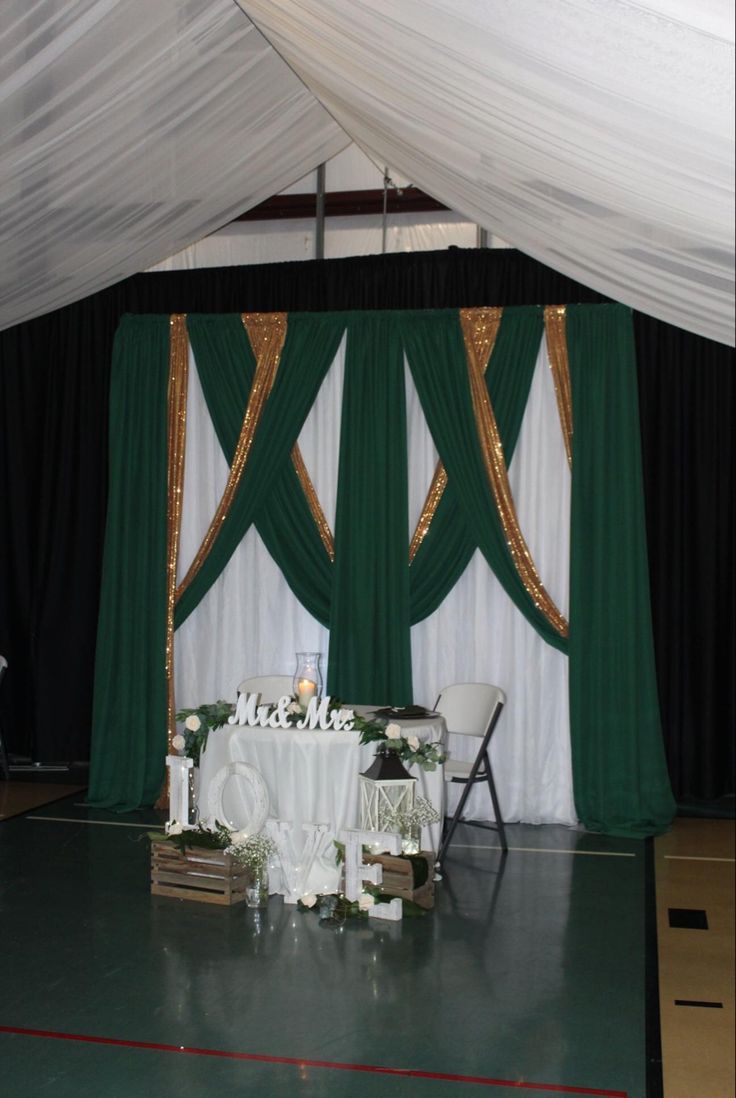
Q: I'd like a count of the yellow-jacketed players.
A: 0